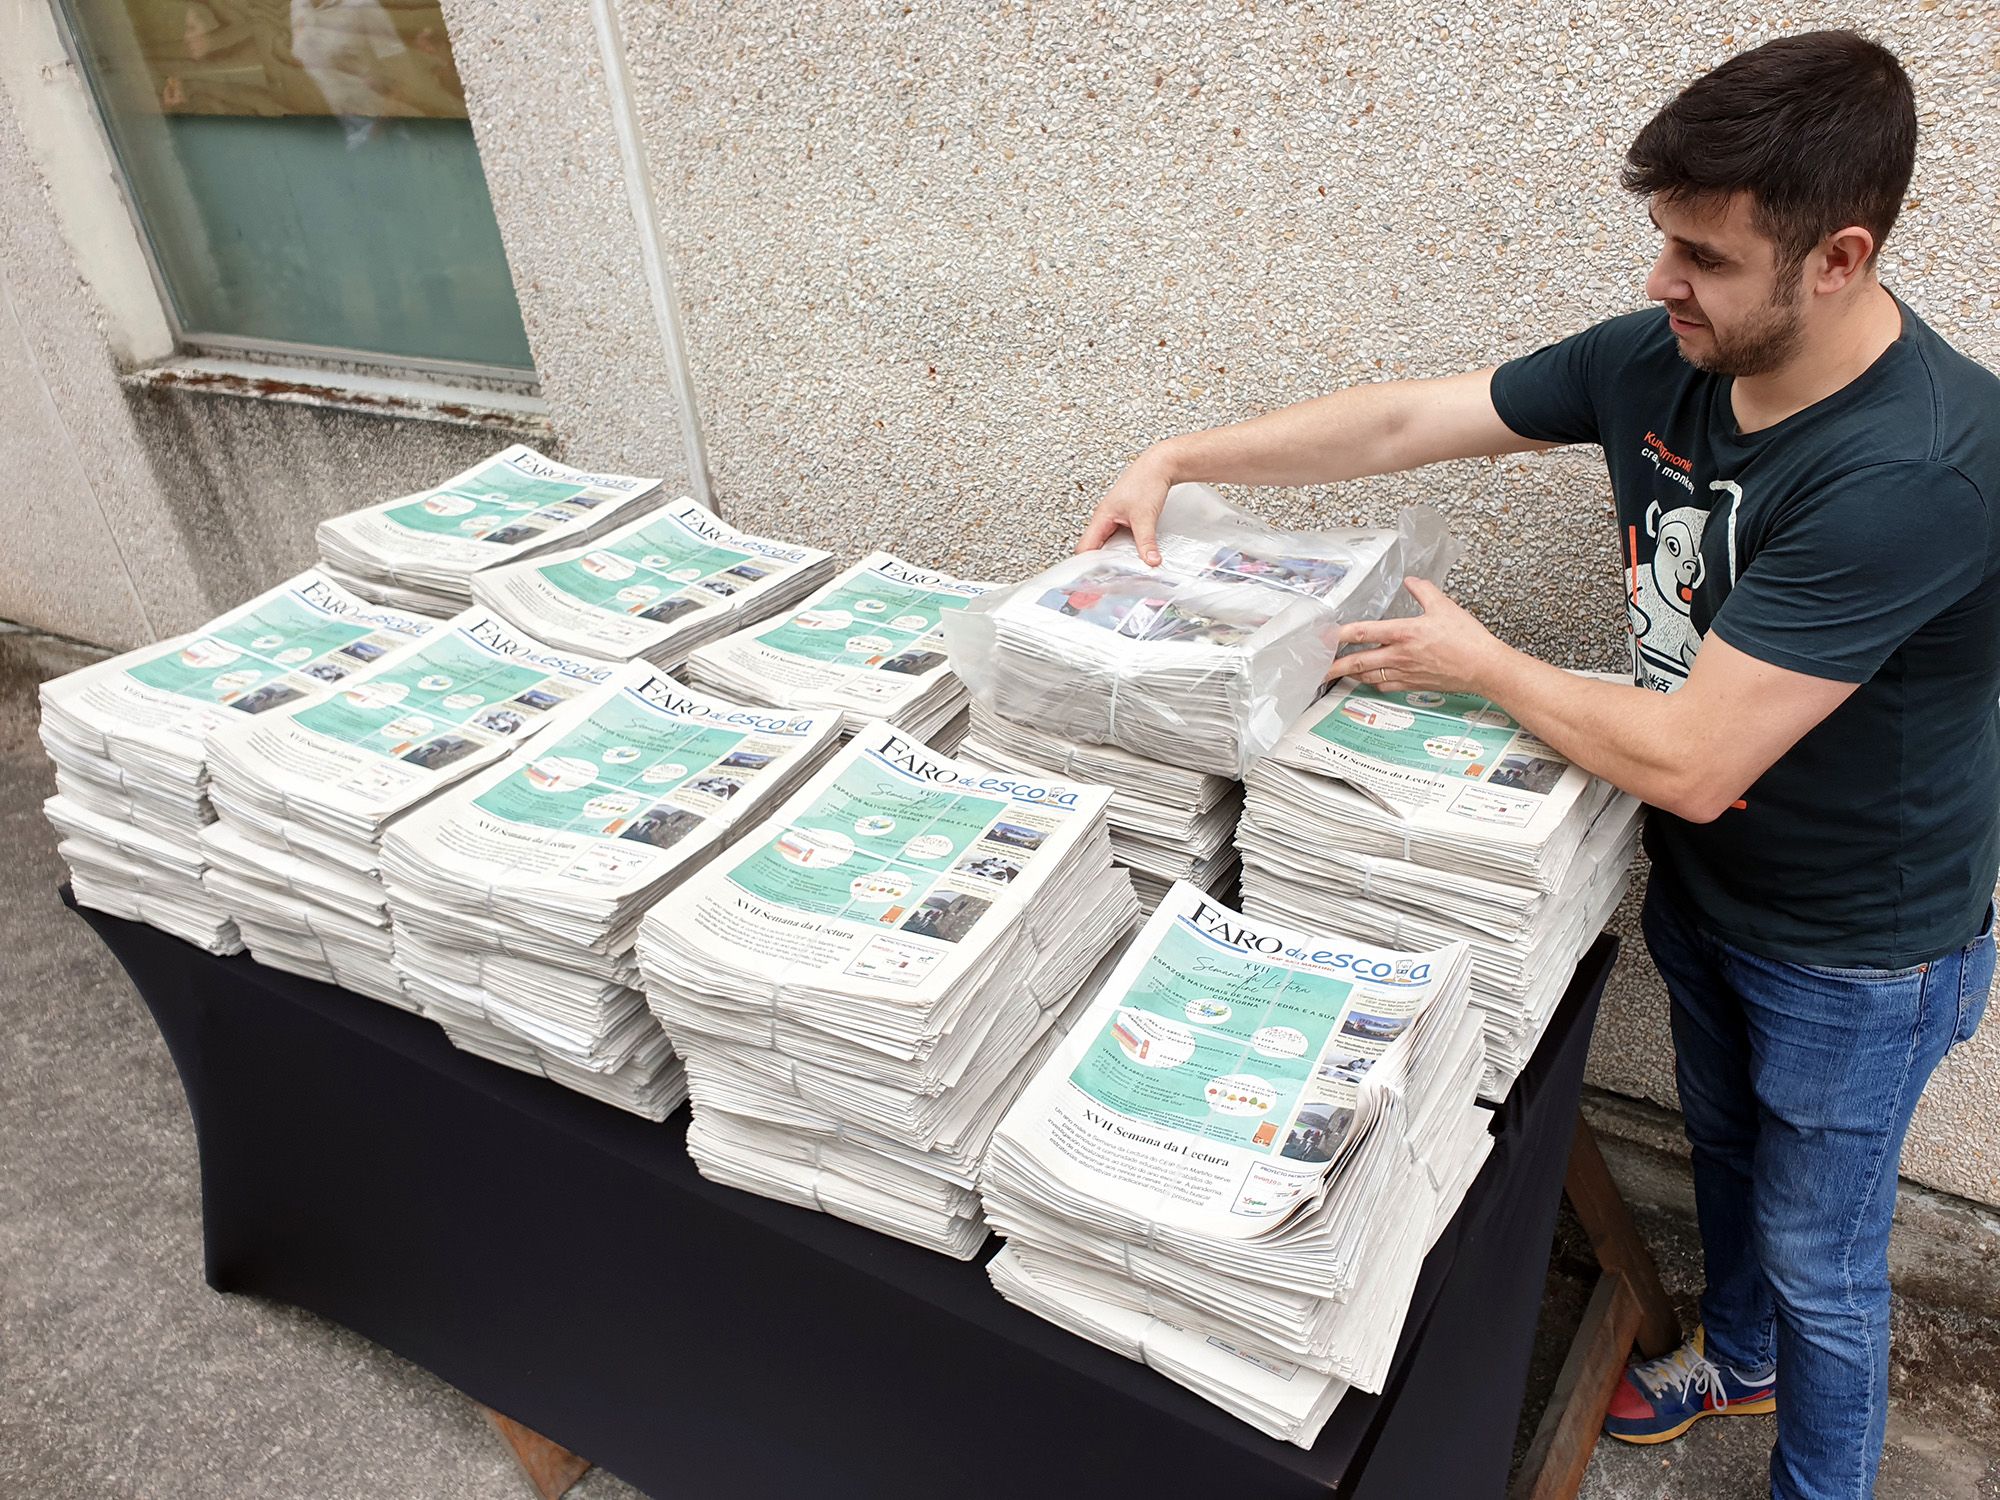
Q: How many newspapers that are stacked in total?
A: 10